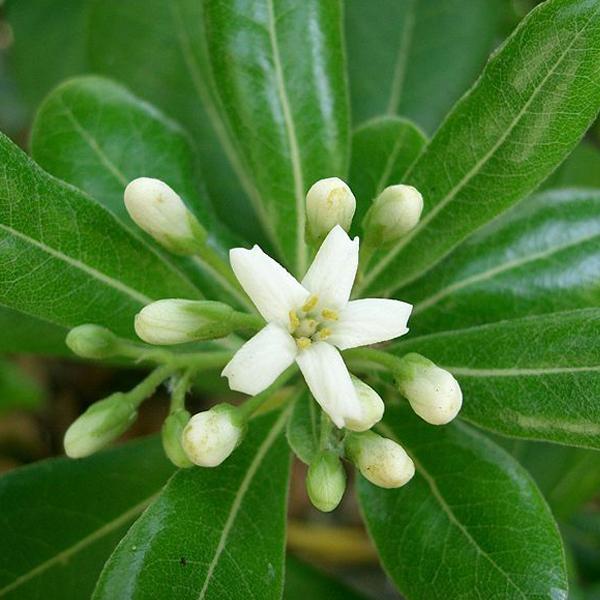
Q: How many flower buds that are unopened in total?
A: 12